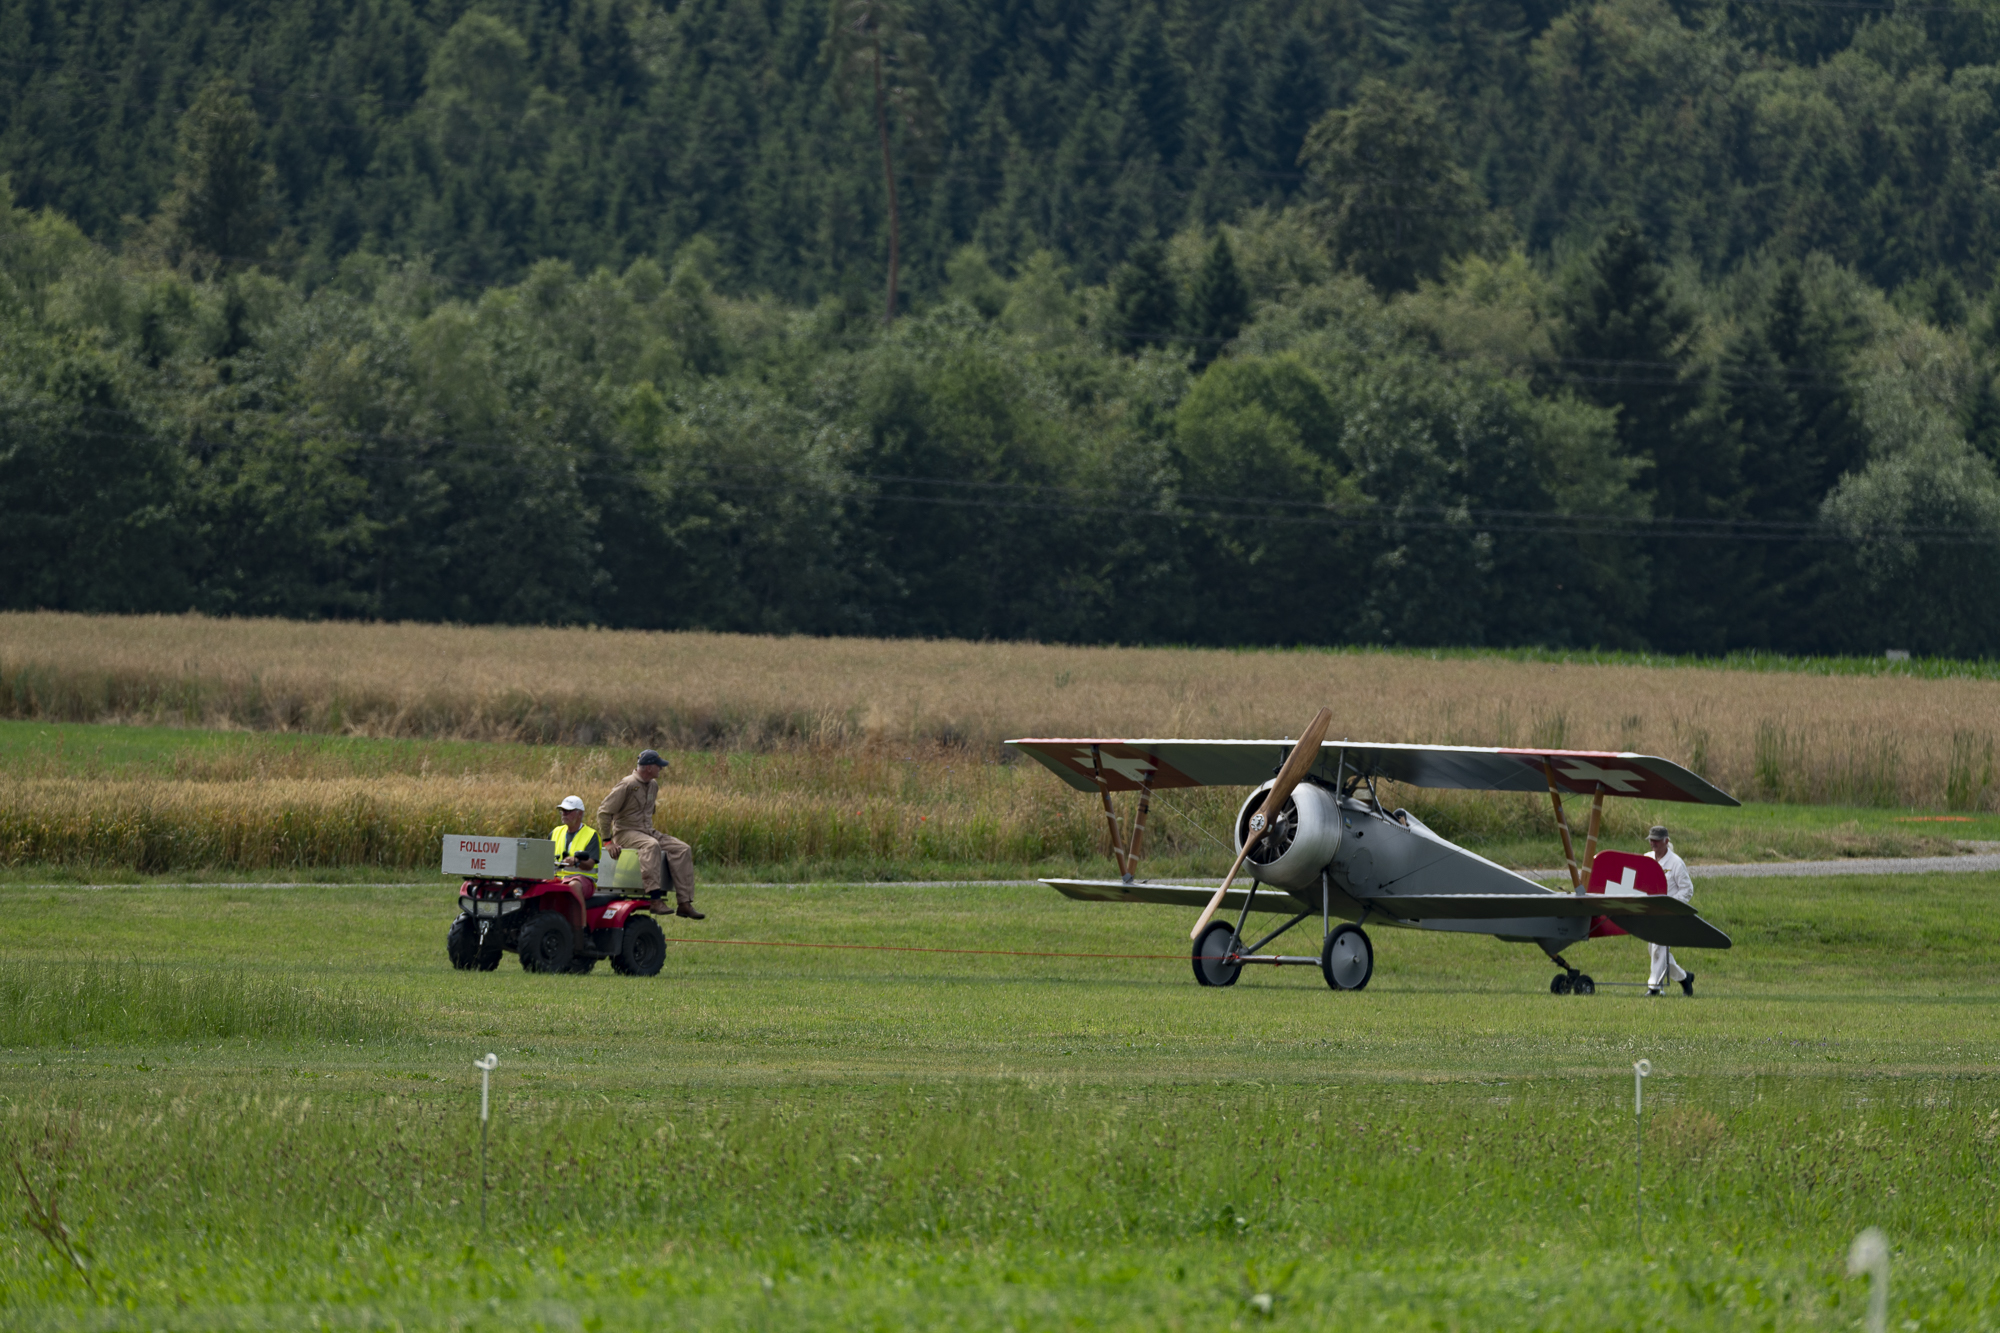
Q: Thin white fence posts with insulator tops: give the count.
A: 3